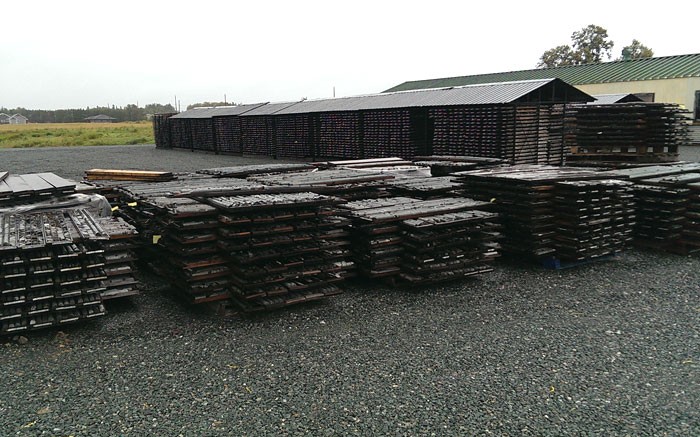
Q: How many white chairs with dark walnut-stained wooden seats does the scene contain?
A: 0